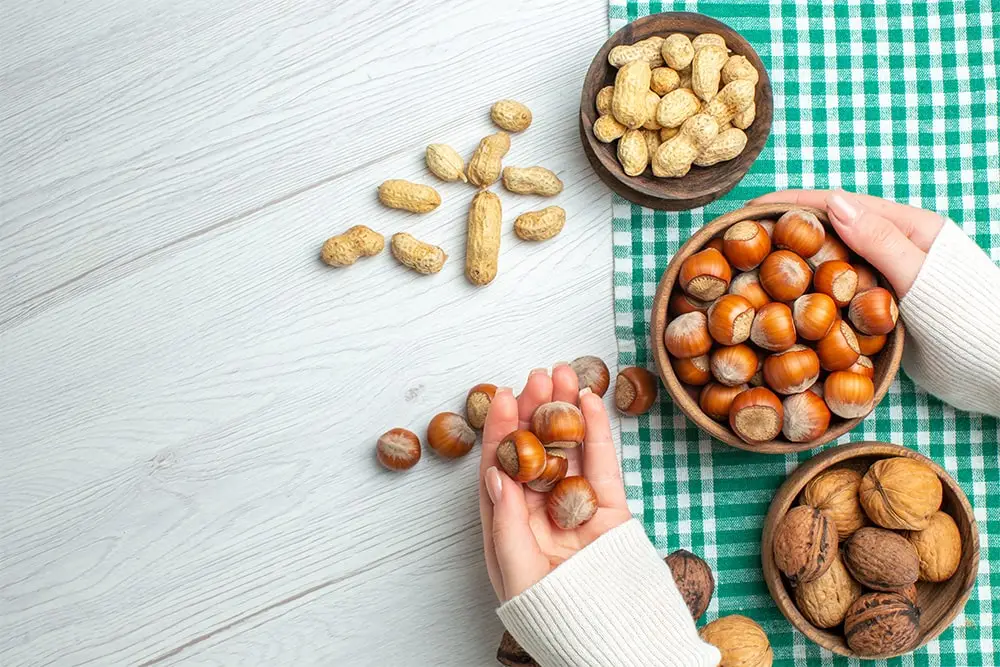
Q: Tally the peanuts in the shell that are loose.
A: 9